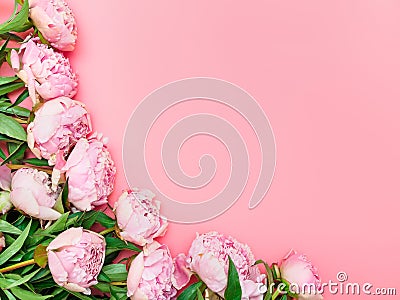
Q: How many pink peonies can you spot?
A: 10